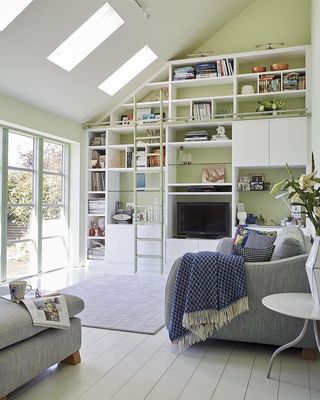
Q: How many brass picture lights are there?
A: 2